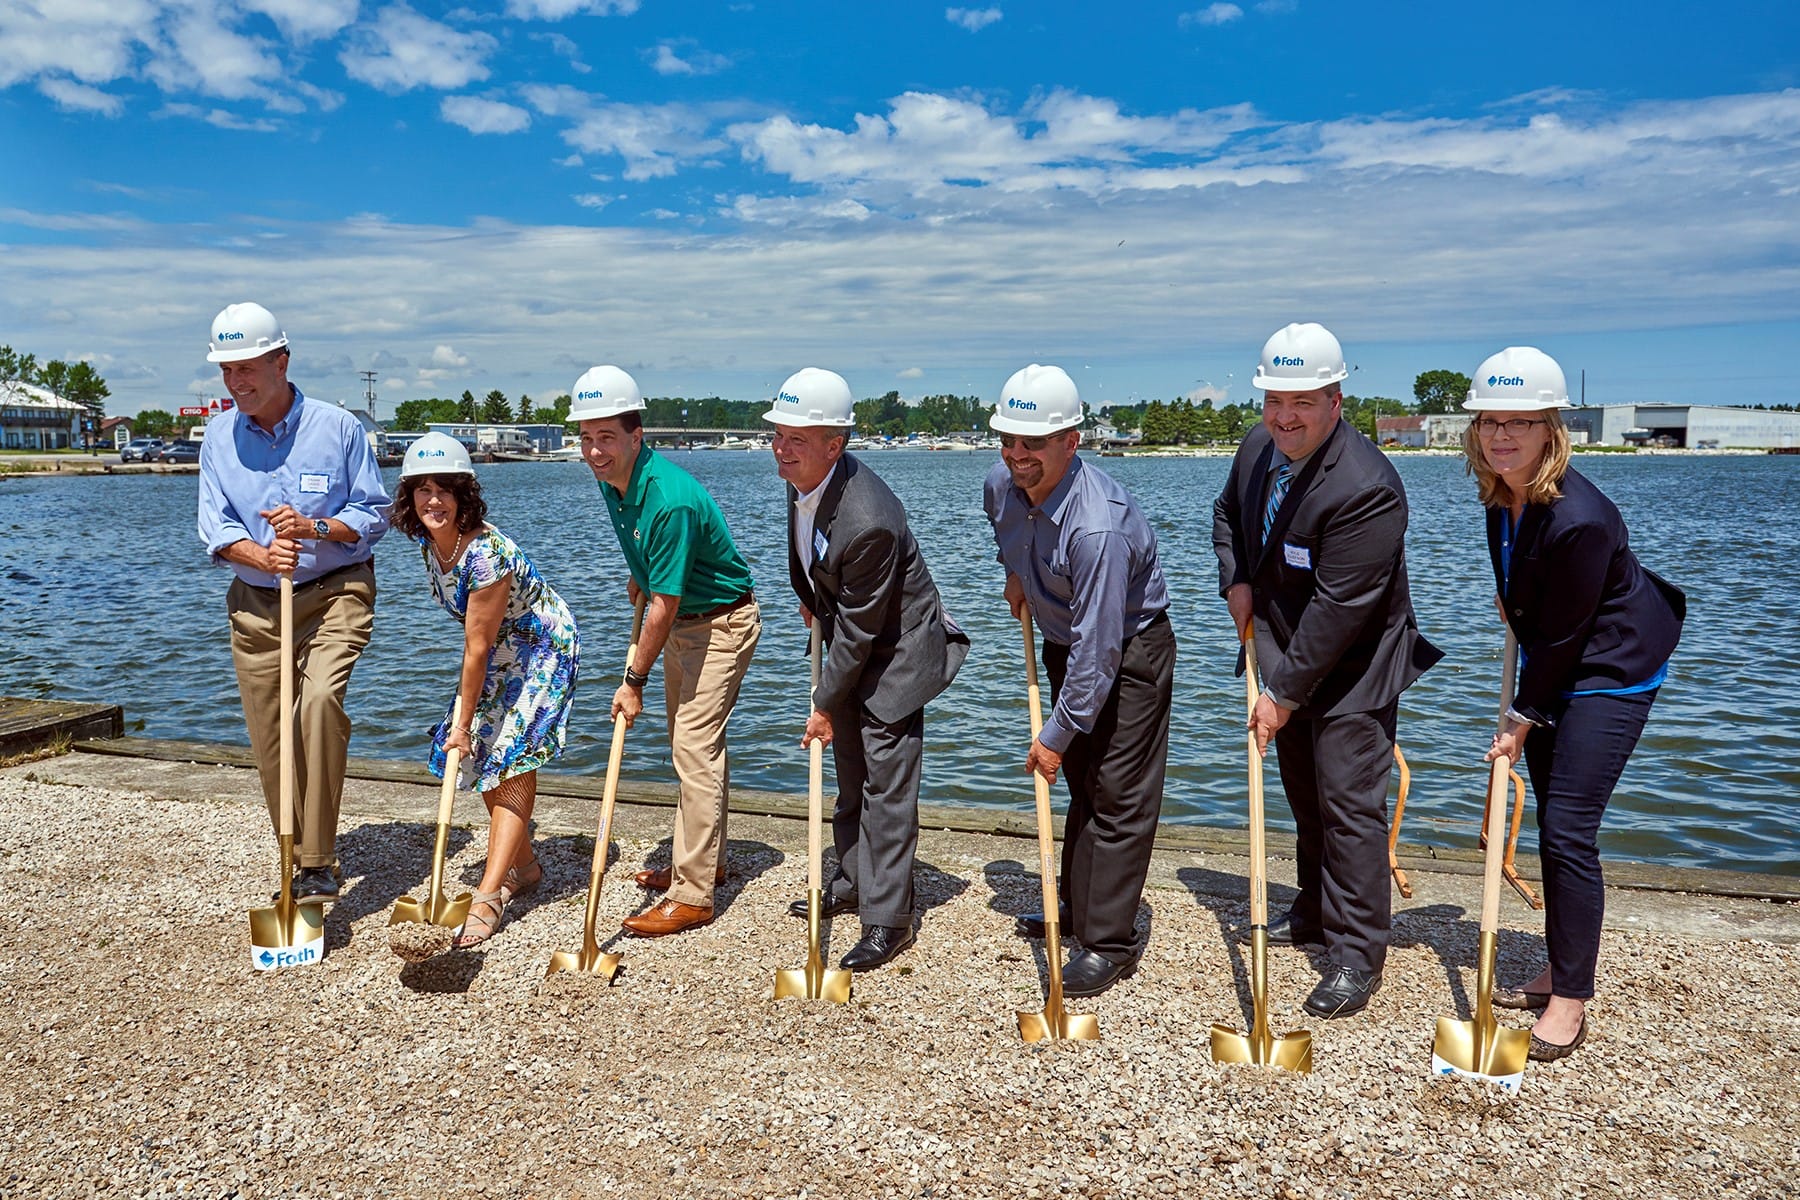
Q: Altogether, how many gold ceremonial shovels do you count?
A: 7